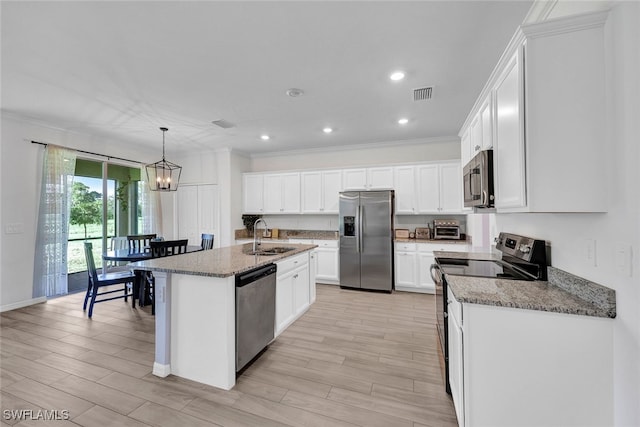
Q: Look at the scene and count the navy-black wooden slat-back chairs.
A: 4